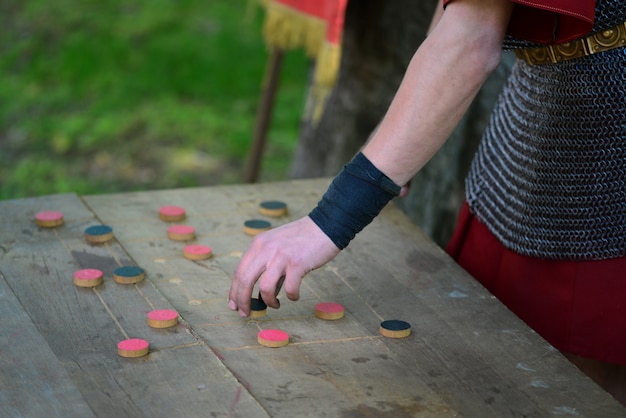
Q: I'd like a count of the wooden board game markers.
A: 15